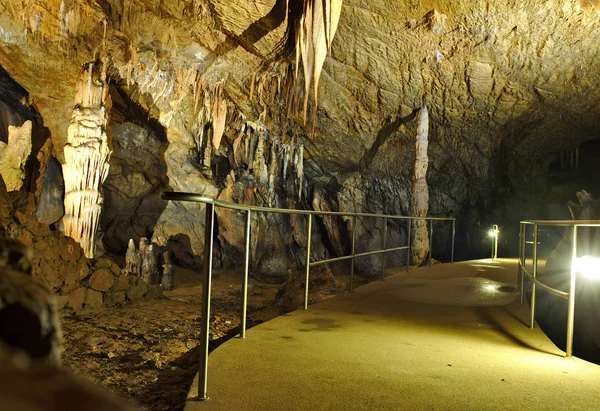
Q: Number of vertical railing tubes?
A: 12